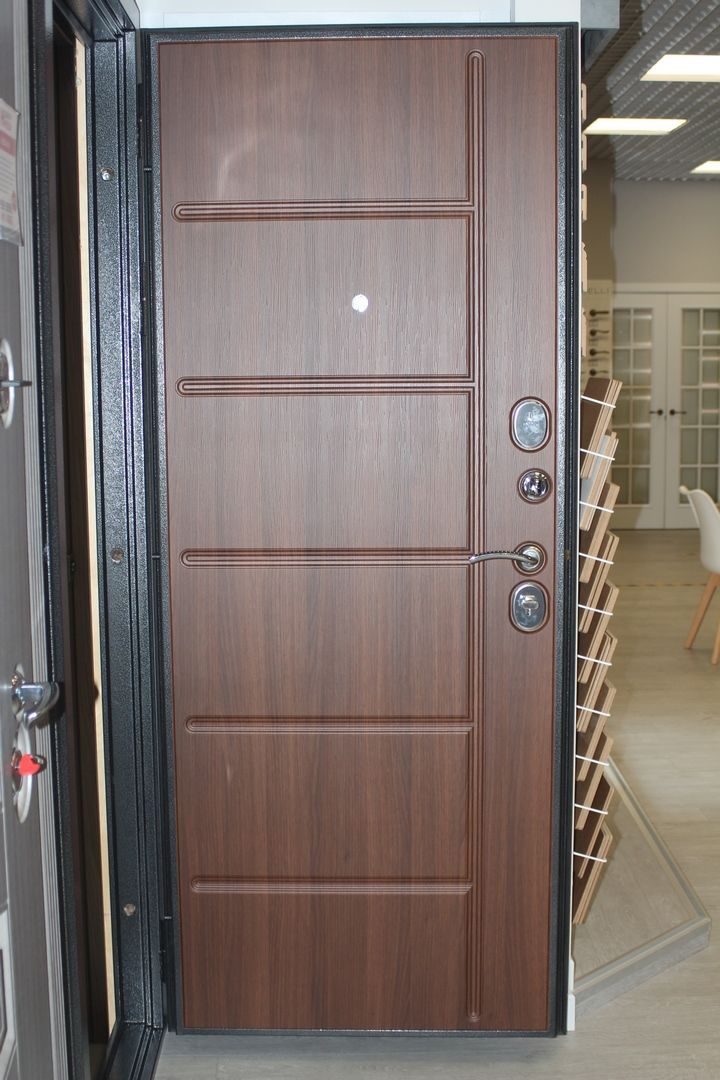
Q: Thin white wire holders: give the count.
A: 10